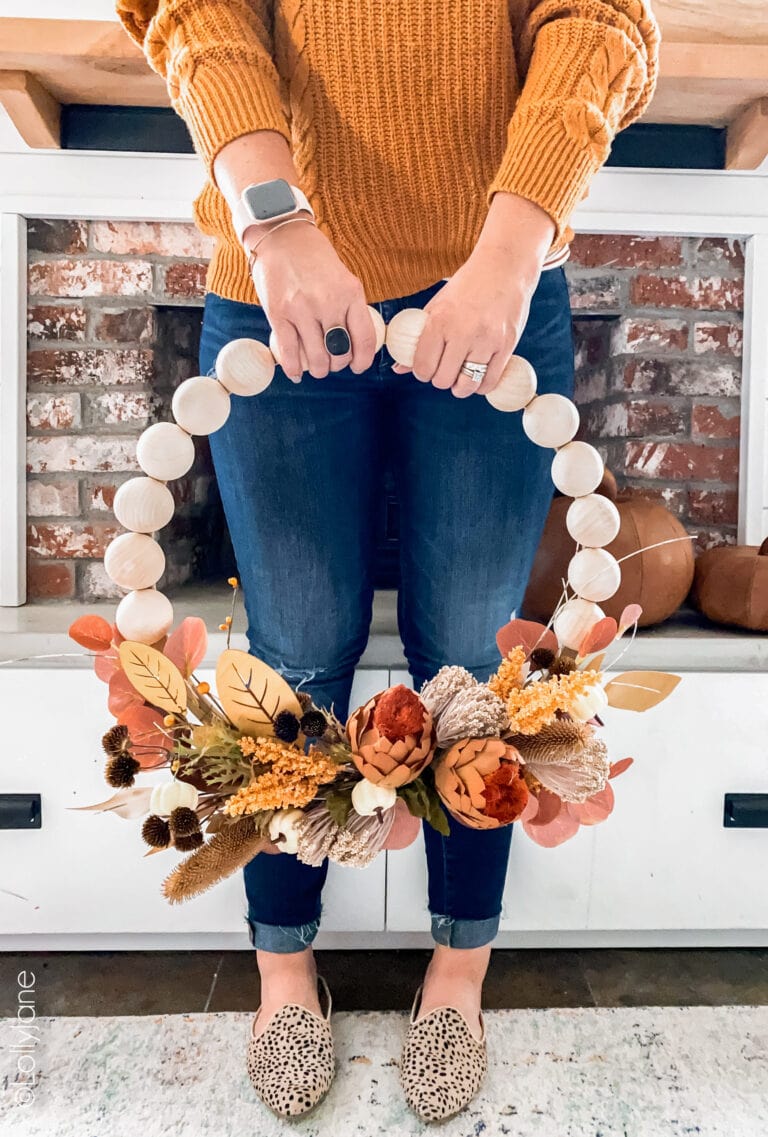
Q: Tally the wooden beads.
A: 15